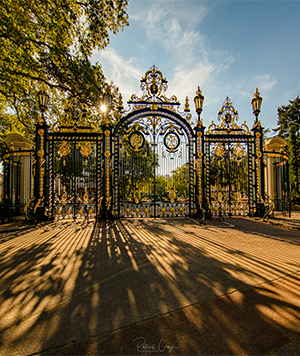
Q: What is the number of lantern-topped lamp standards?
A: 4